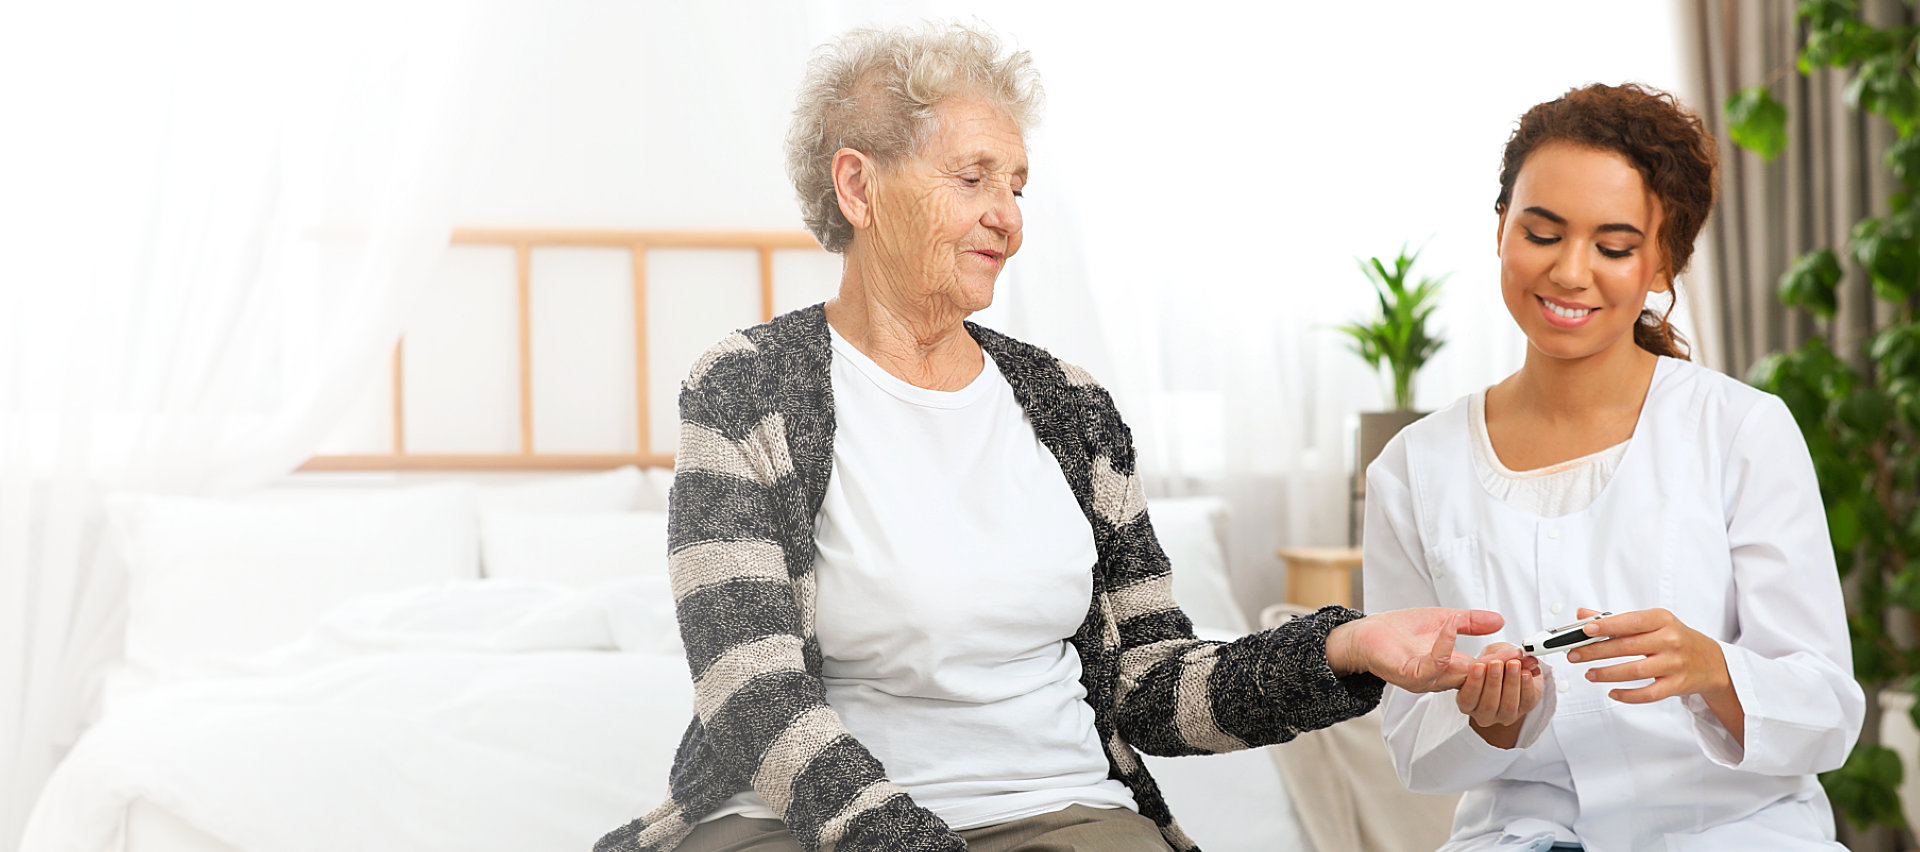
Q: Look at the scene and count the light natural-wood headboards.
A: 1